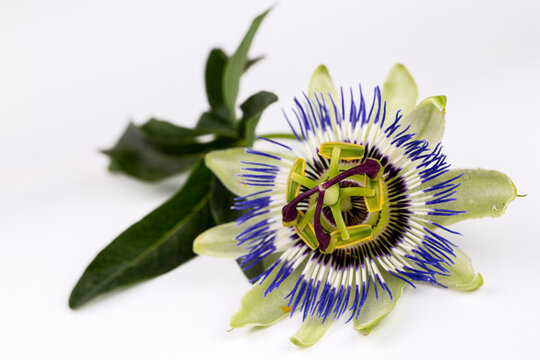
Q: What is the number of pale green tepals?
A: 10